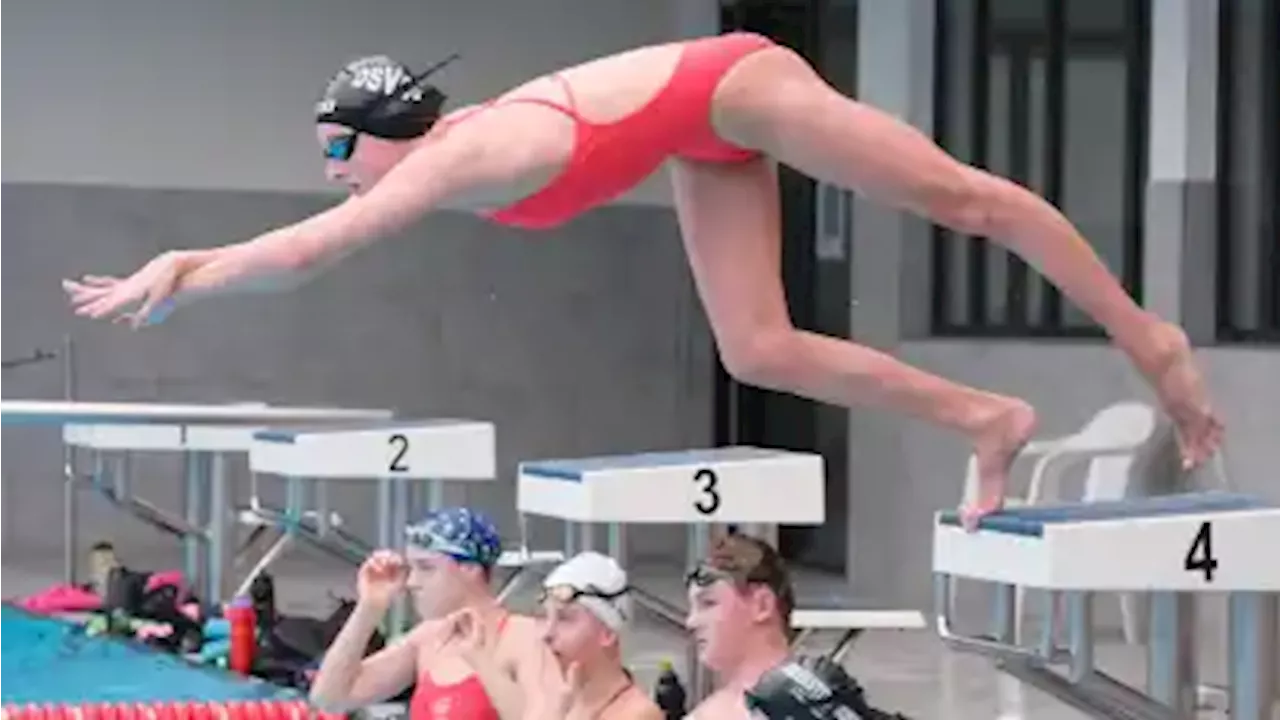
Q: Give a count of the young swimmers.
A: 4